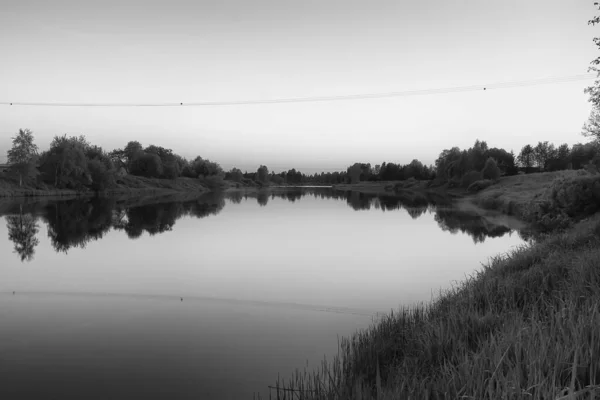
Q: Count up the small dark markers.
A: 3